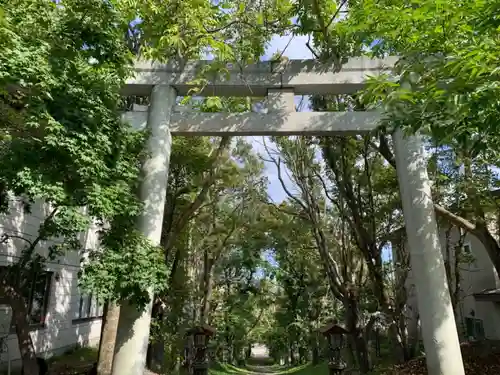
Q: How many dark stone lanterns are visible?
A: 2